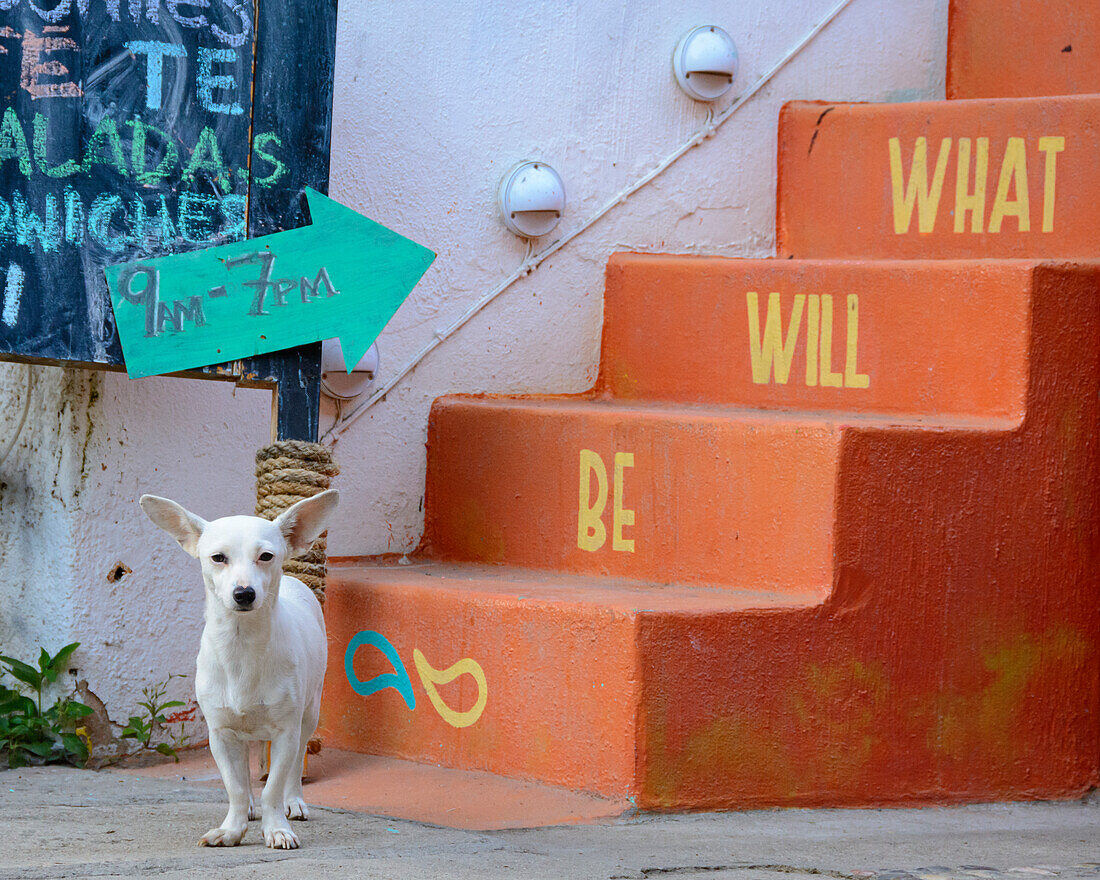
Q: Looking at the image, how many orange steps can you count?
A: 5